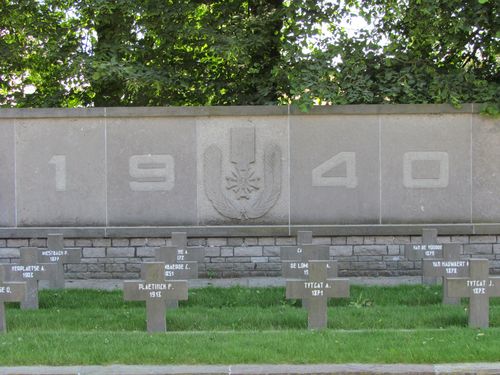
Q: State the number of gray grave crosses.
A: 12